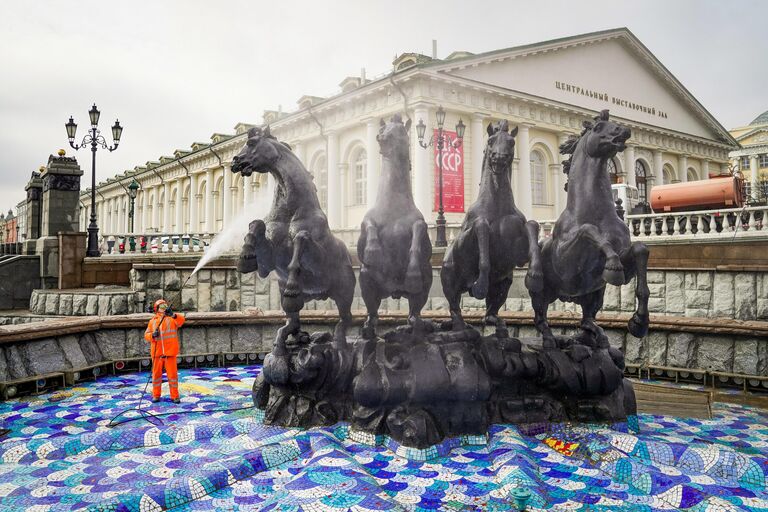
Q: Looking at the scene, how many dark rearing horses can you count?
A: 4